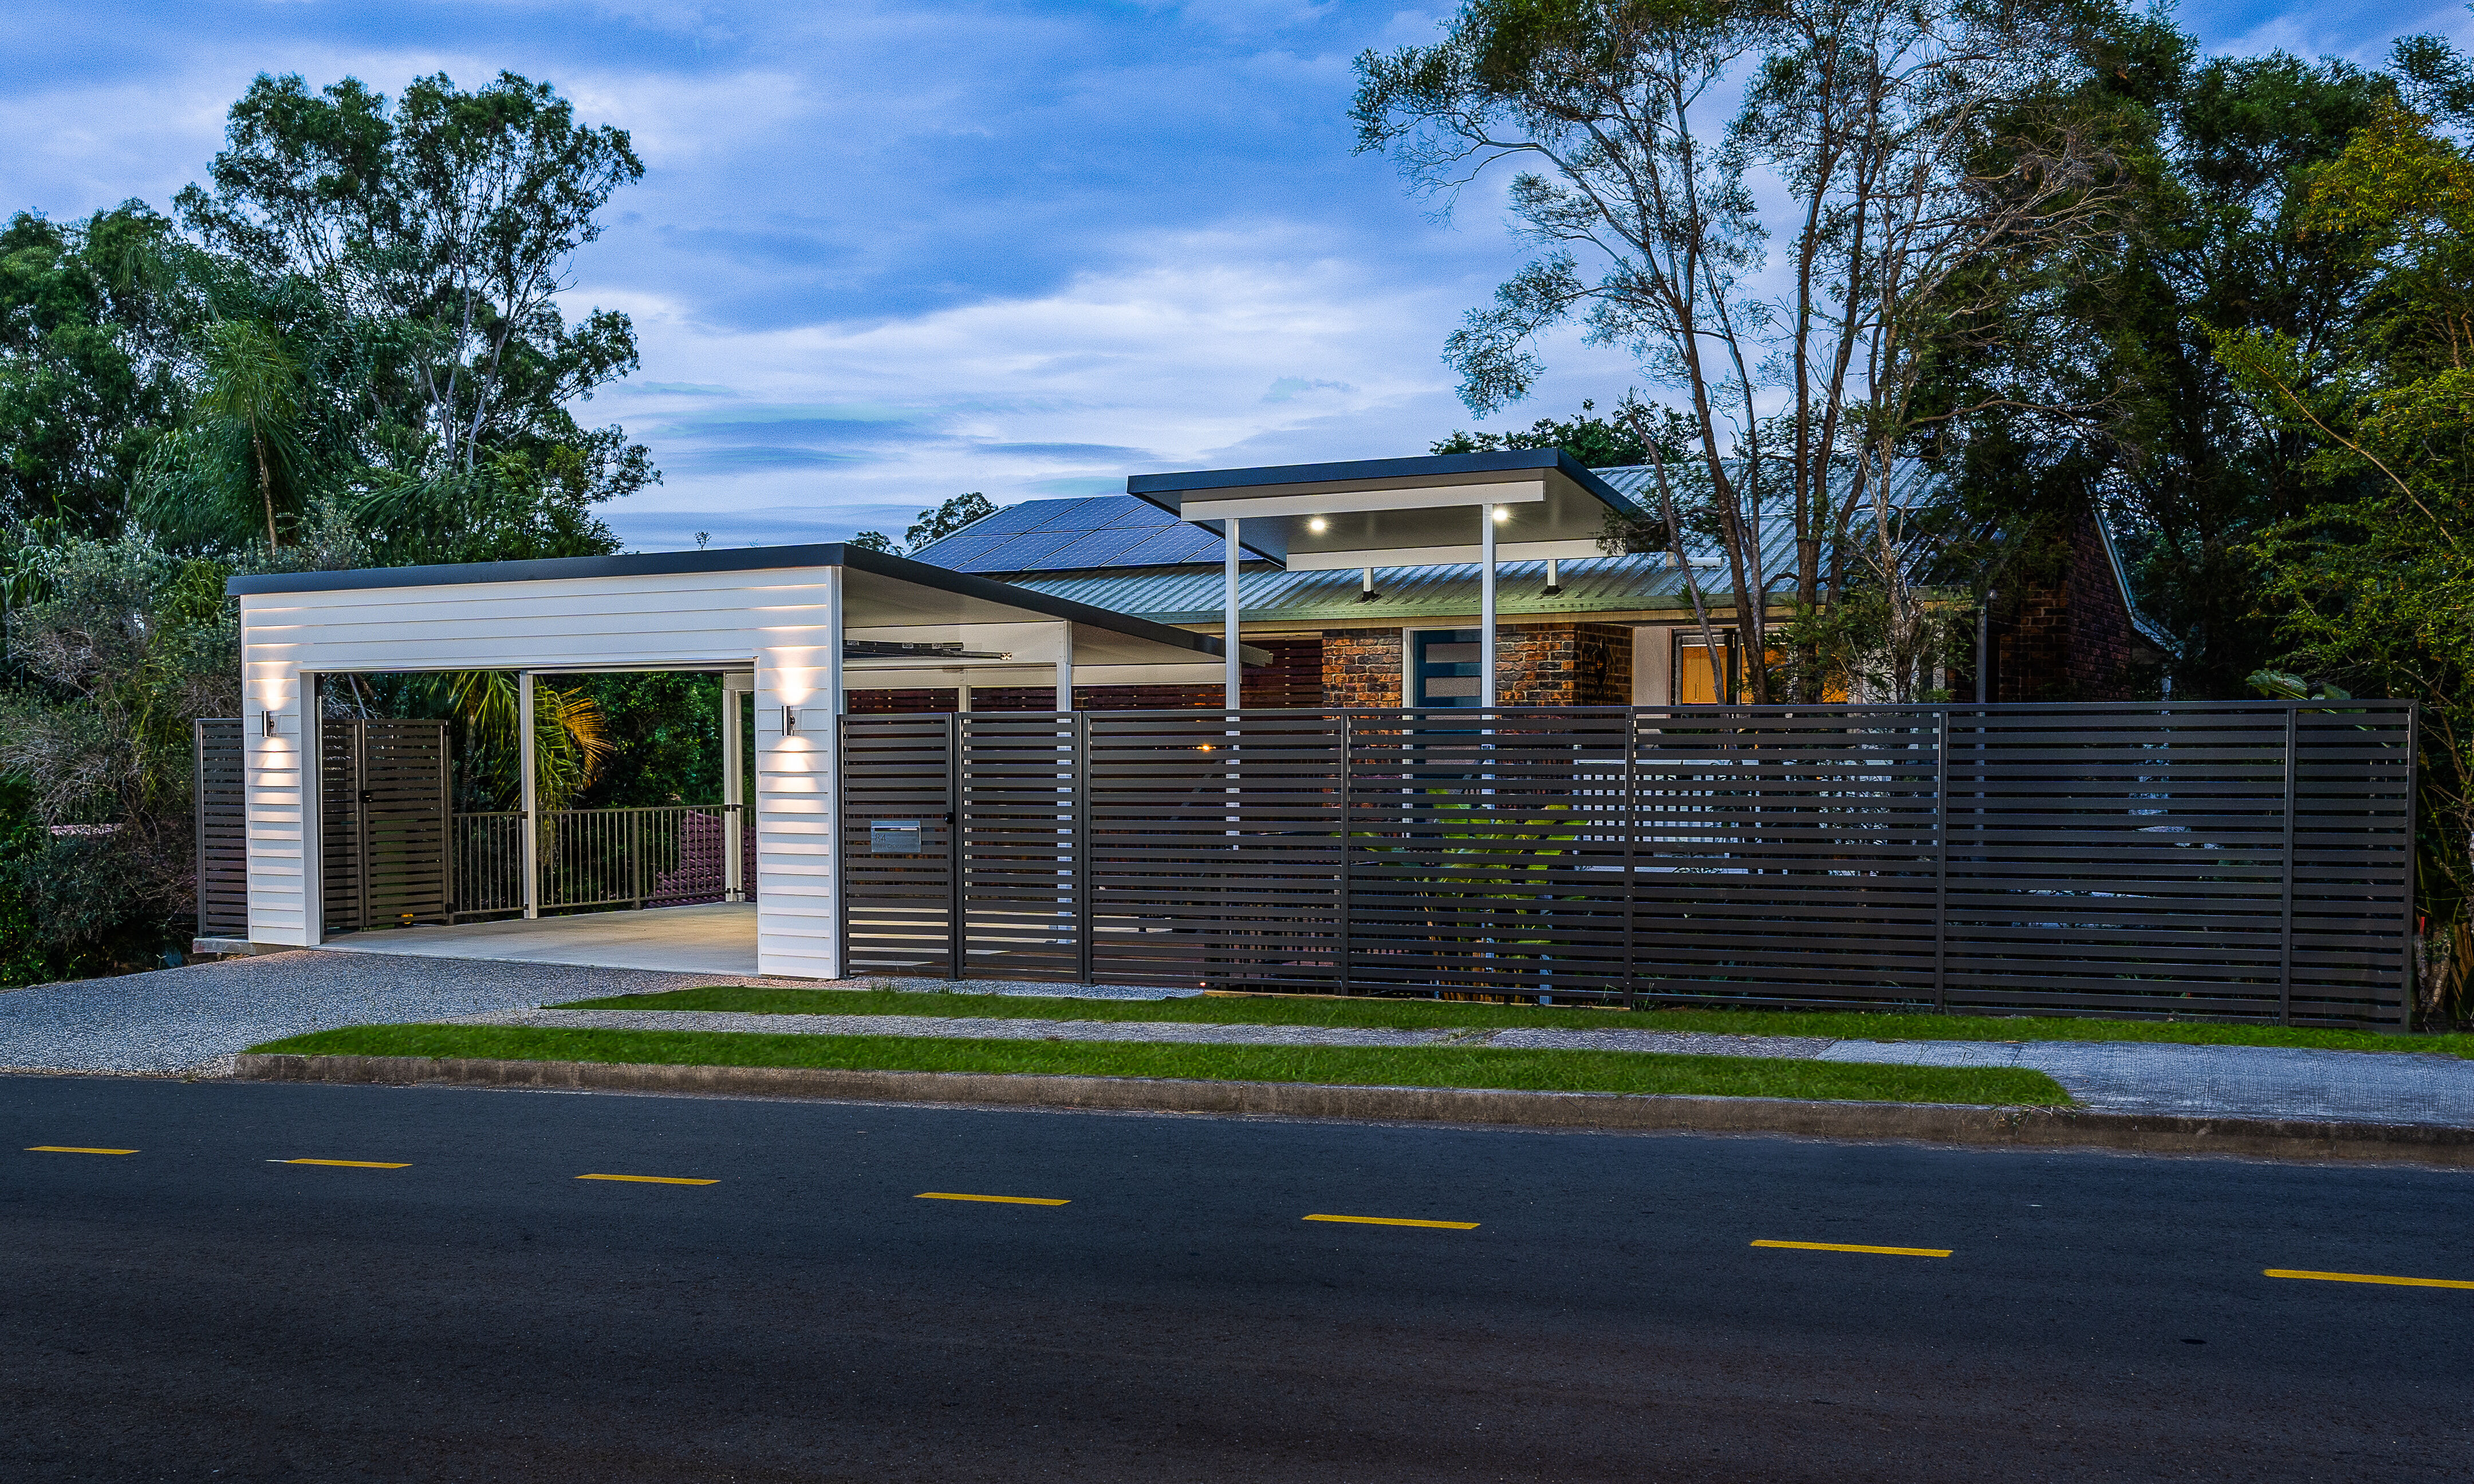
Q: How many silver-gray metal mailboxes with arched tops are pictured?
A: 0